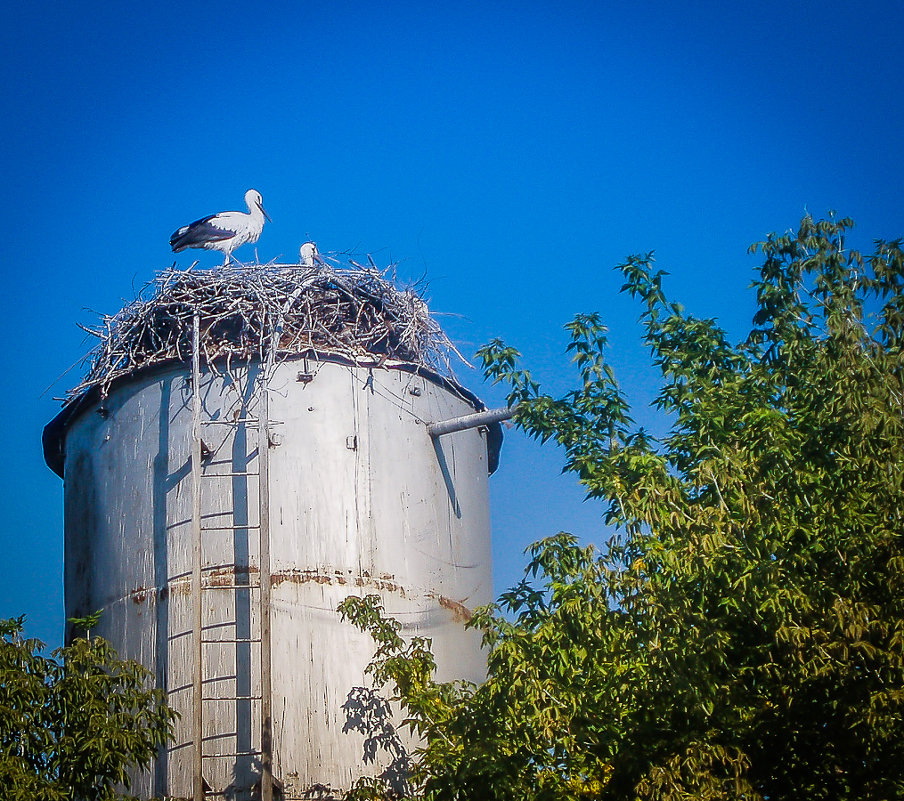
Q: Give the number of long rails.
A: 2